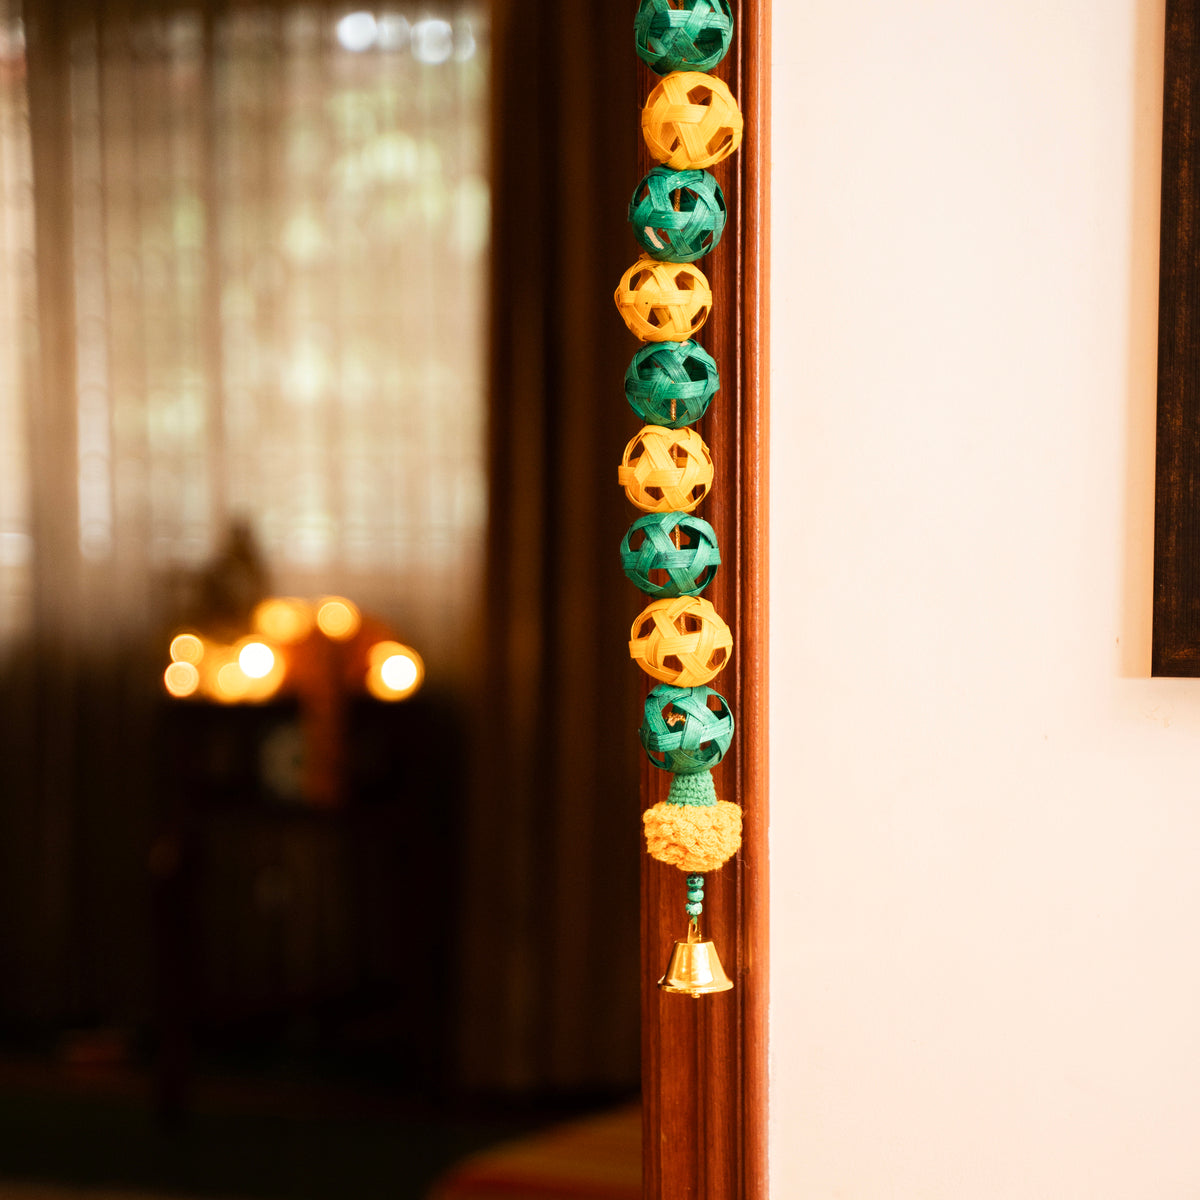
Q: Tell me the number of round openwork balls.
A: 9